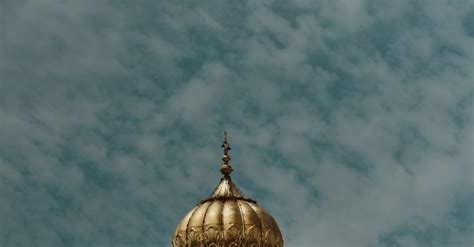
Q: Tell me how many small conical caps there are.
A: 1